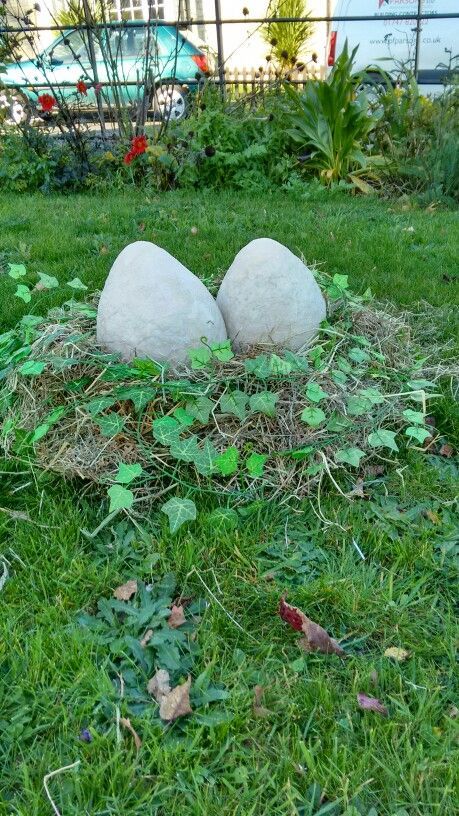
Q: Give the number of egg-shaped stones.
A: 2